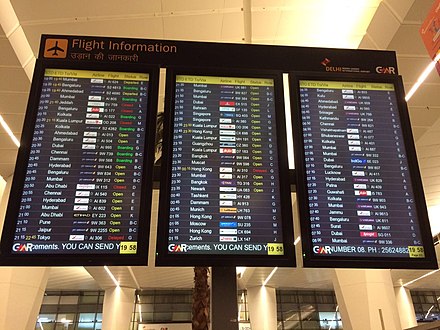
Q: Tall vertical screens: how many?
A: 3